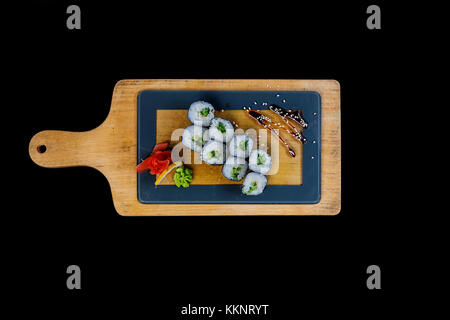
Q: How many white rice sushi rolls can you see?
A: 8